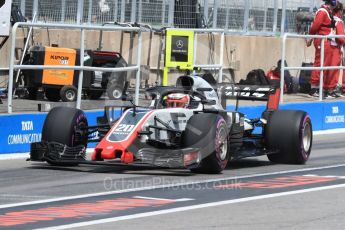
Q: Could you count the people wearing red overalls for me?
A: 2